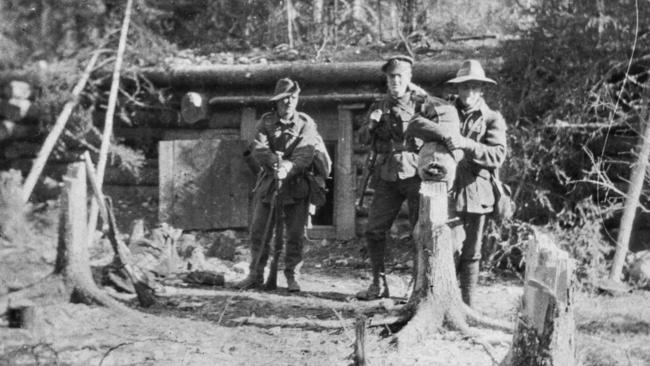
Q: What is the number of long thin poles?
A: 3